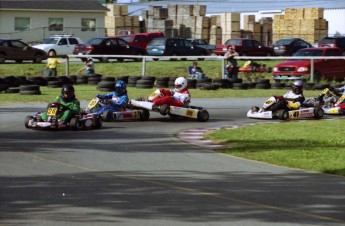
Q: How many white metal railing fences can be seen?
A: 1